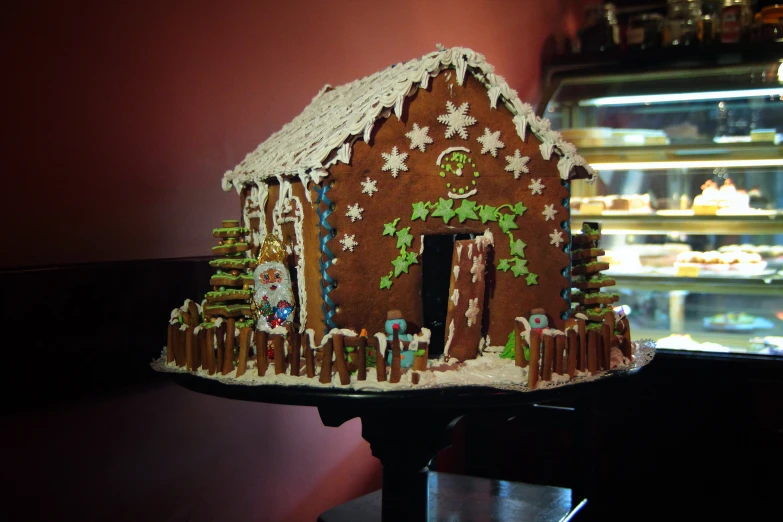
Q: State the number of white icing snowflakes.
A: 13